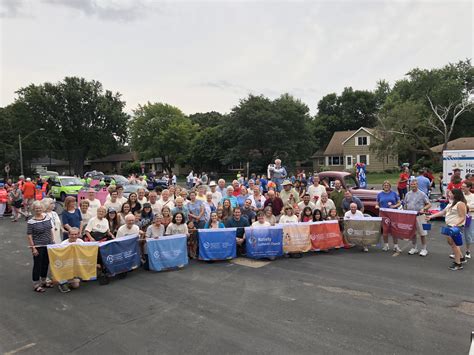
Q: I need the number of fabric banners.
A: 9